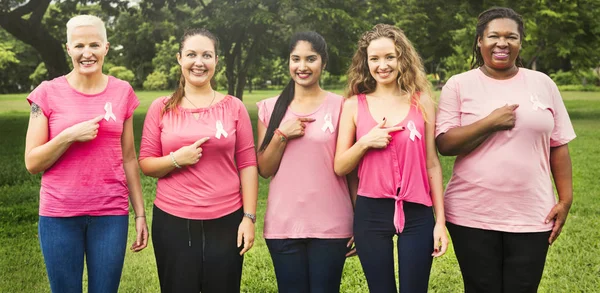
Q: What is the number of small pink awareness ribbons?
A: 5